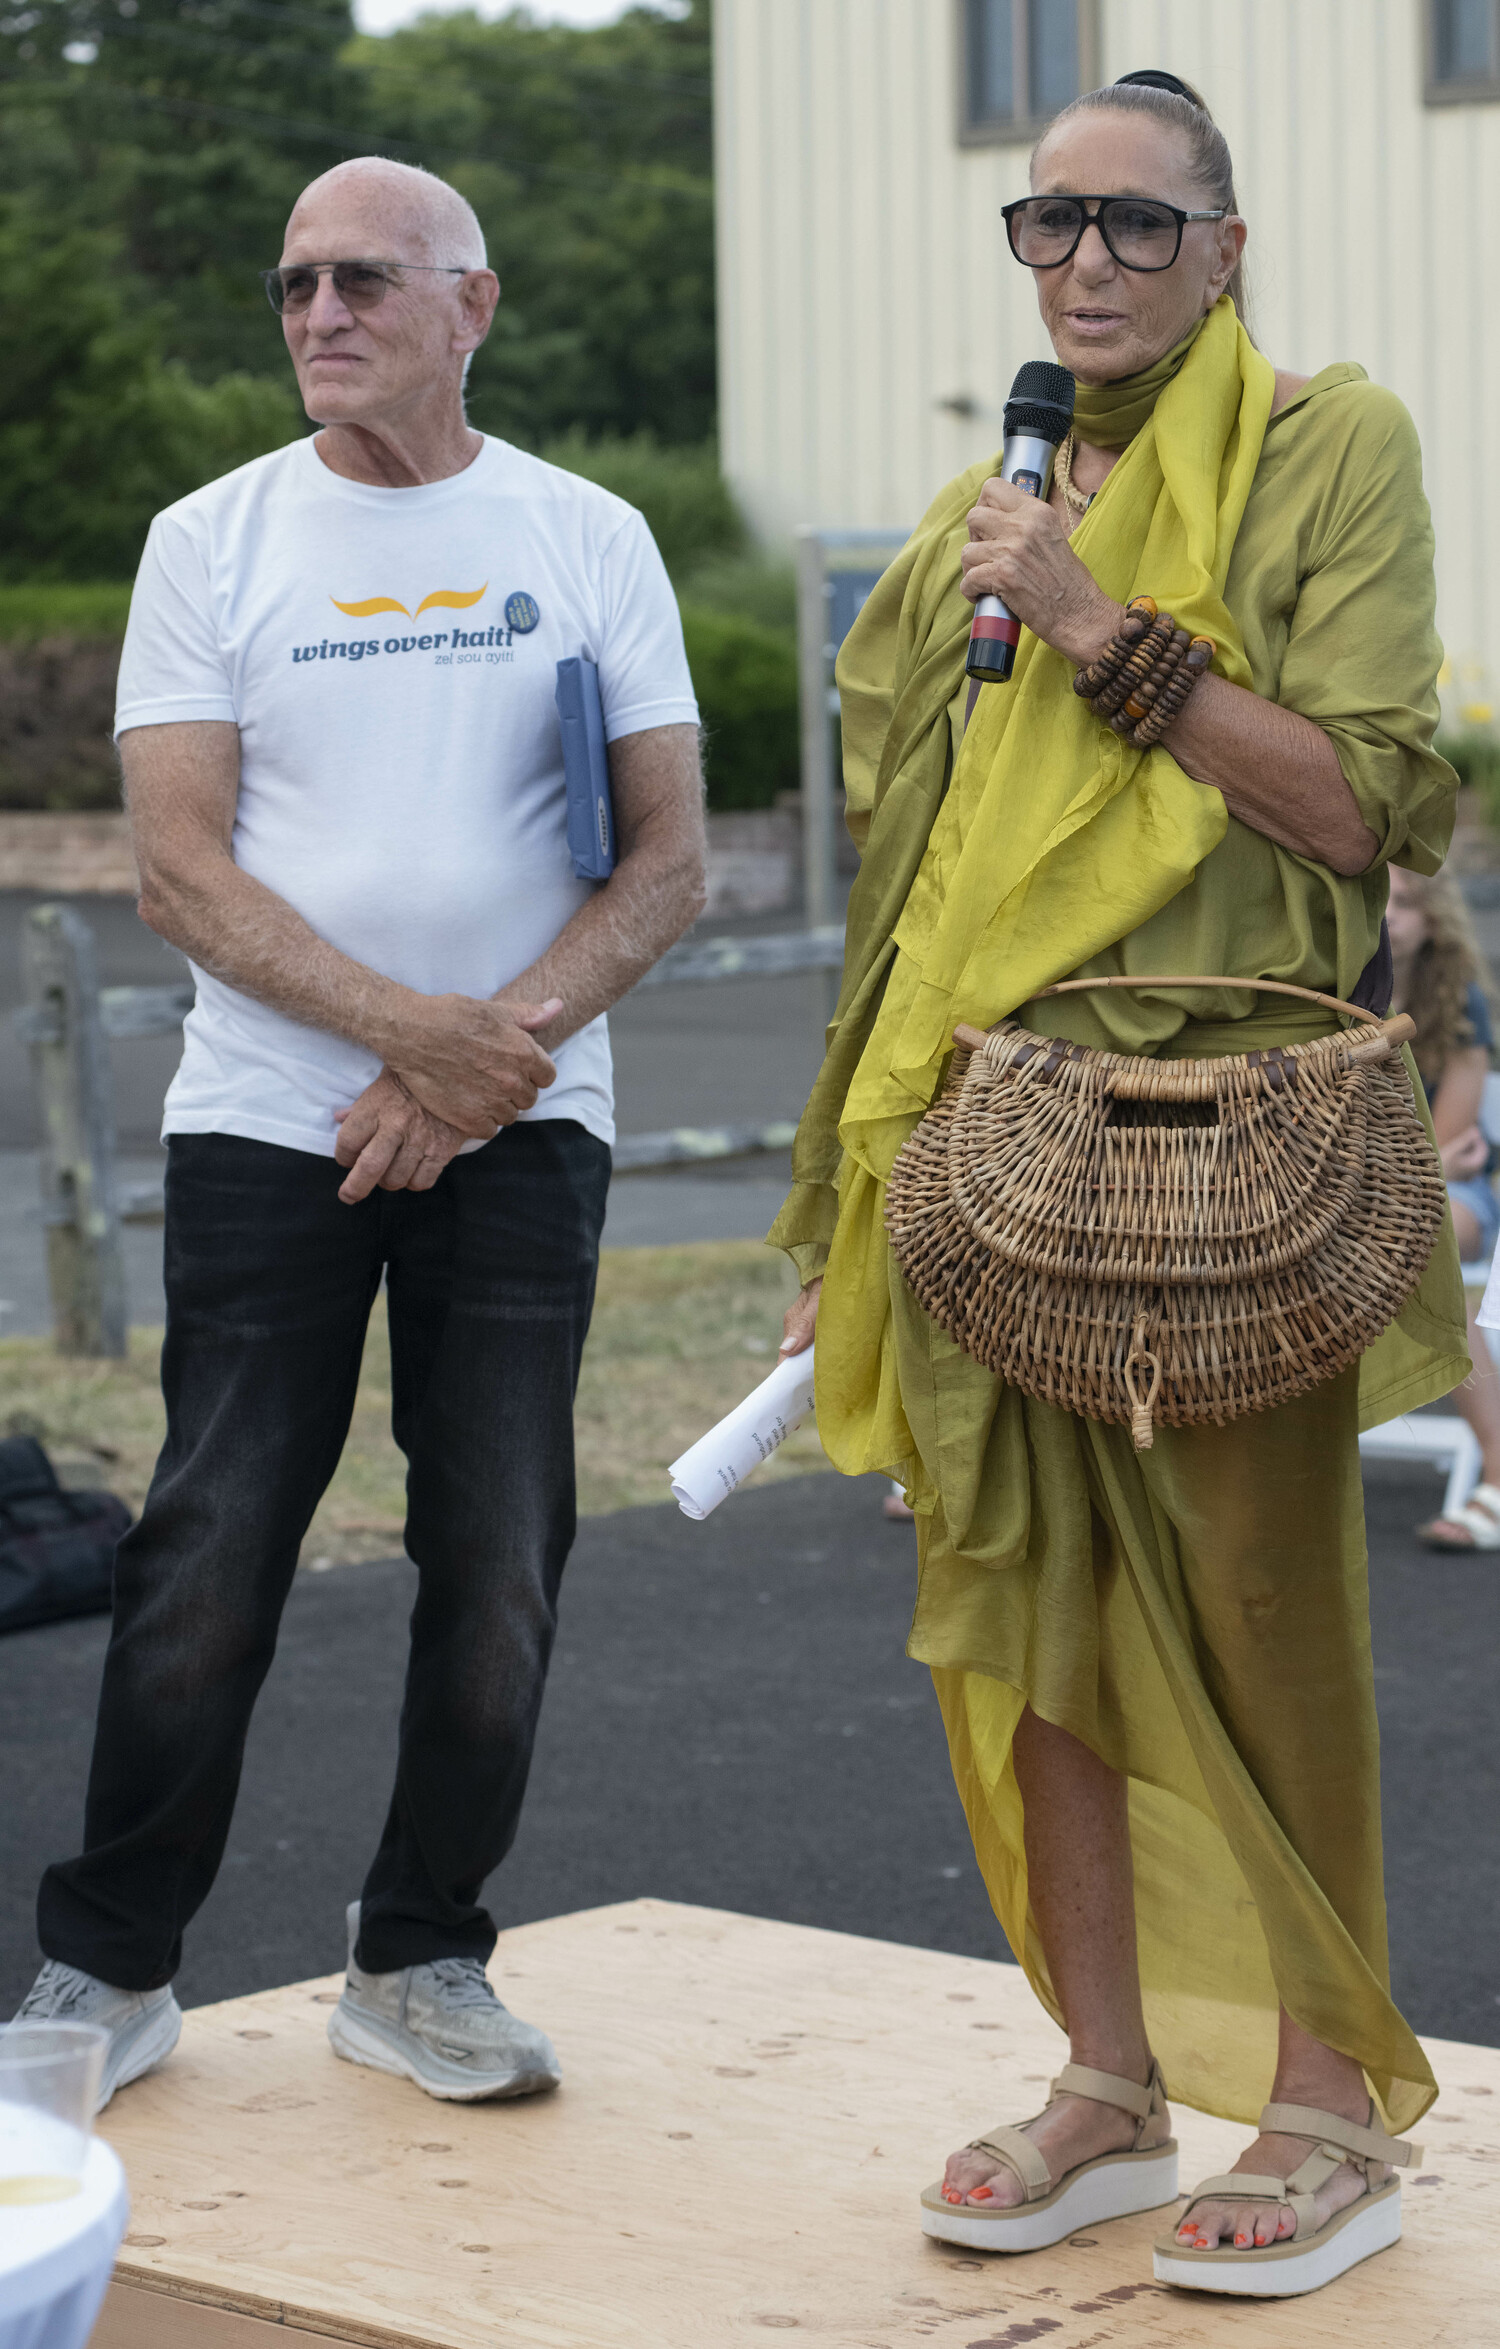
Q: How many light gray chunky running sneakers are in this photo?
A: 2